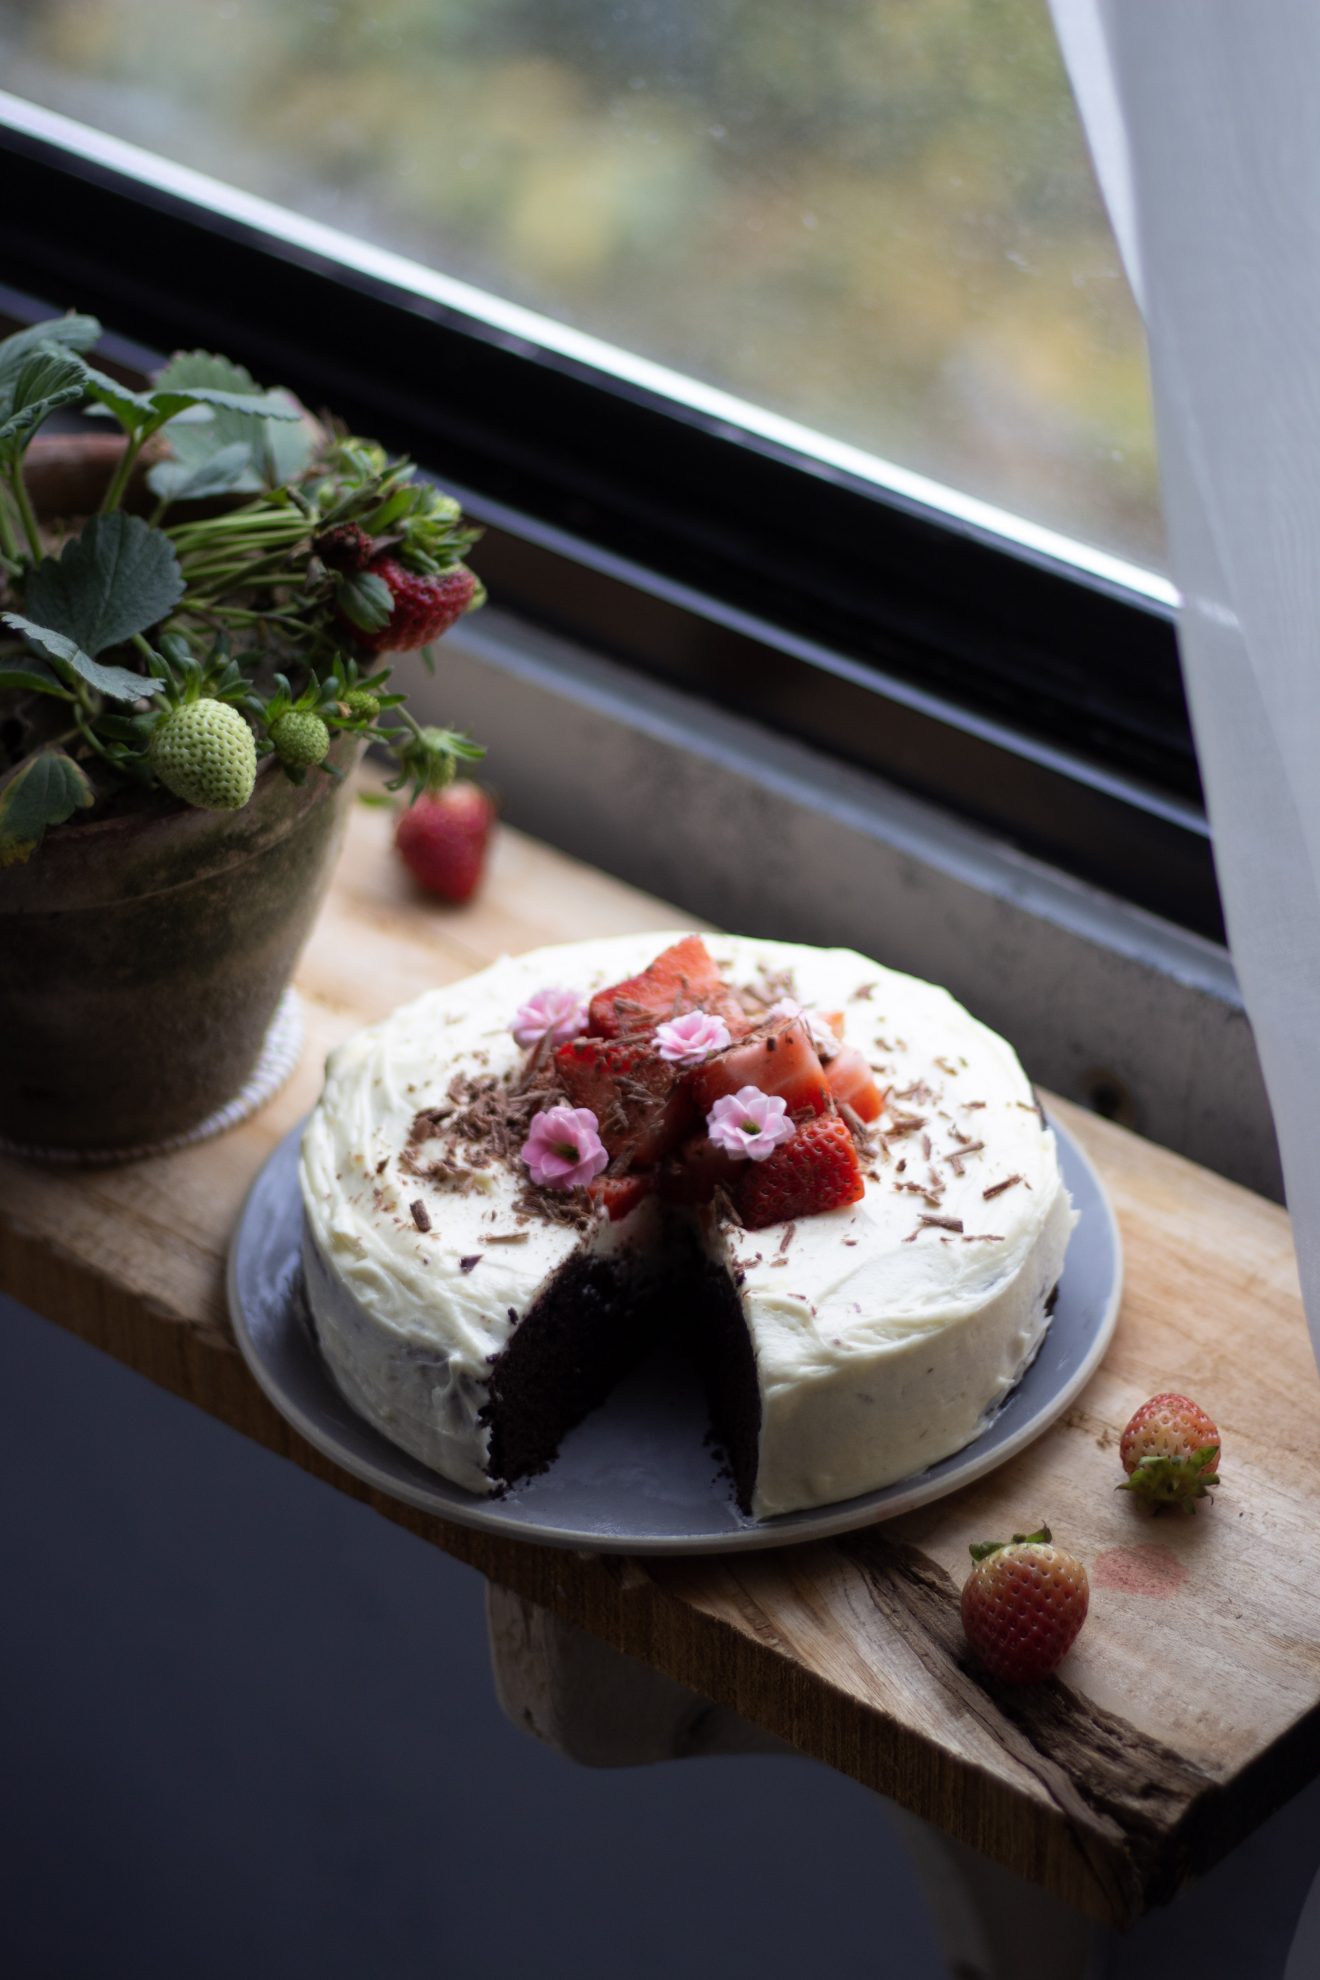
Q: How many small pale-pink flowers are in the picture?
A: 5